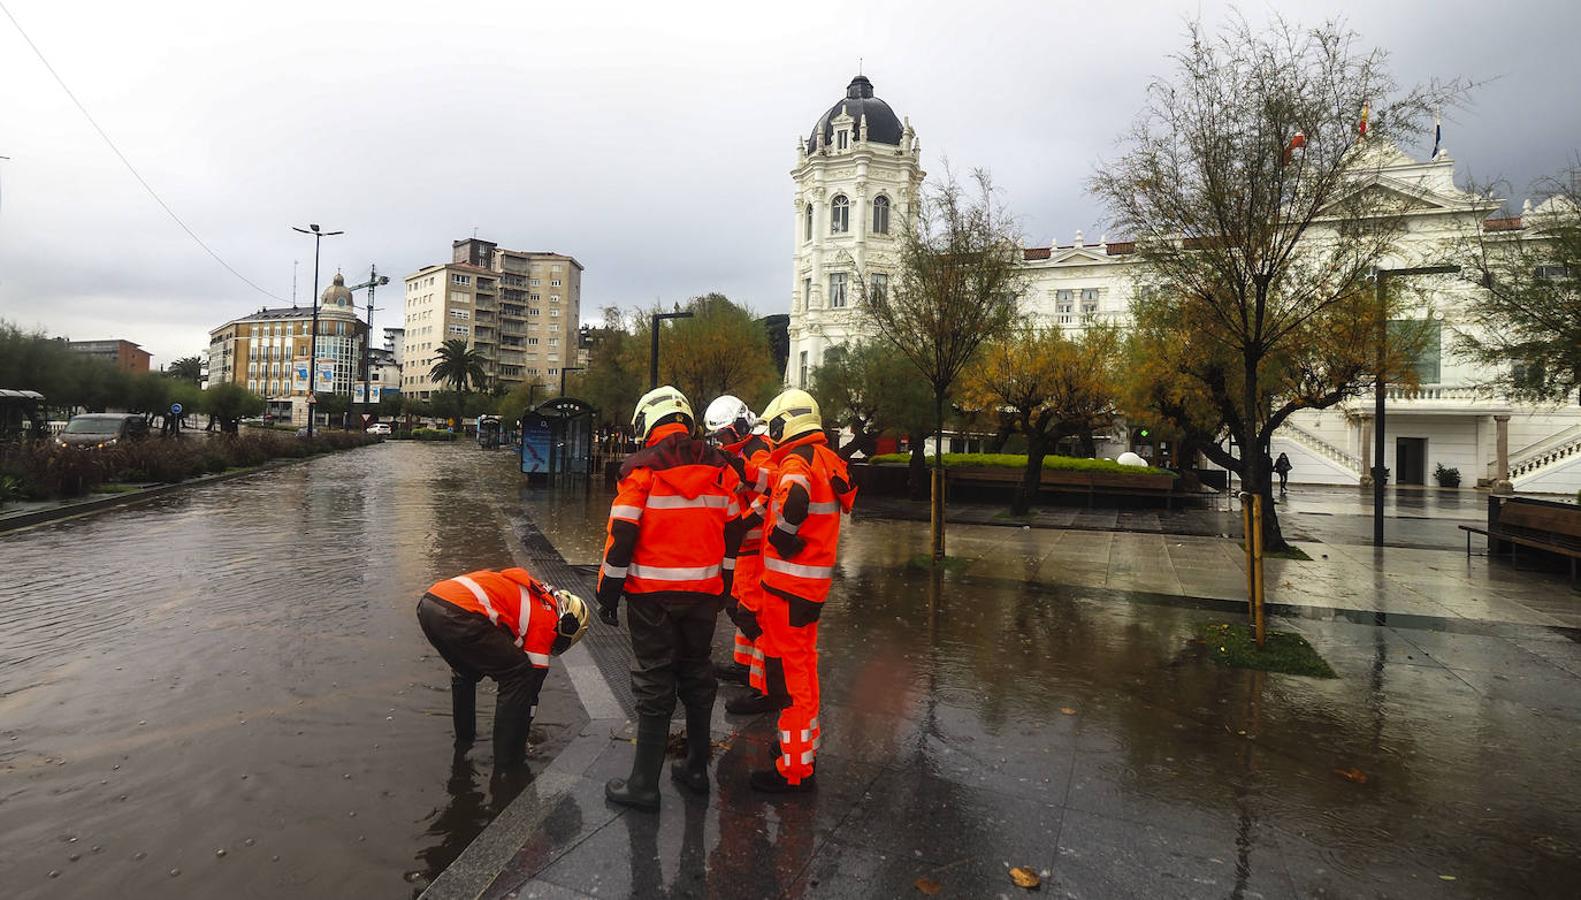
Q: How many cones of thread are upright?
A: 0